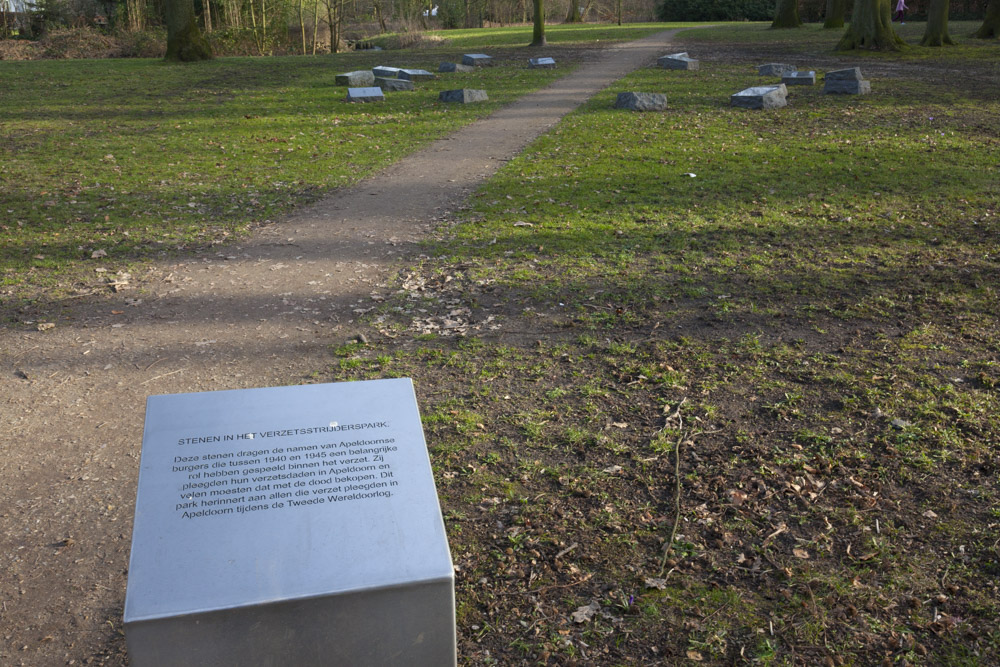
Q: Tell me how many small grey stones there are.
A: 15